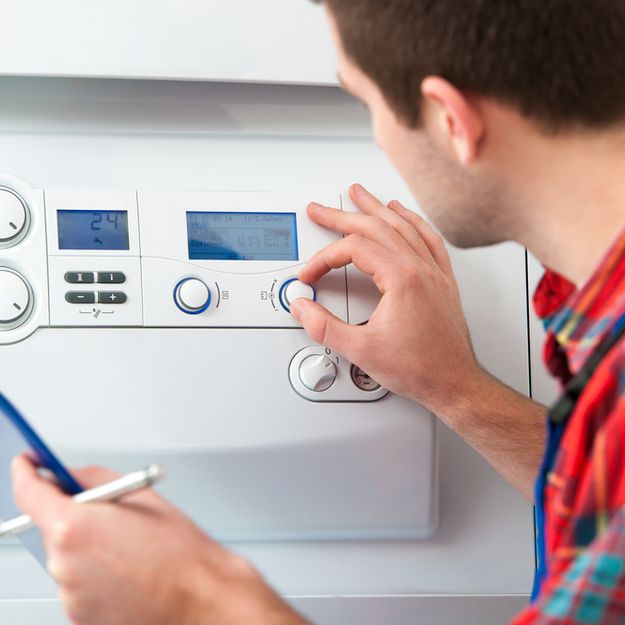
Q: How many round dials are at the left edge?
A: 2